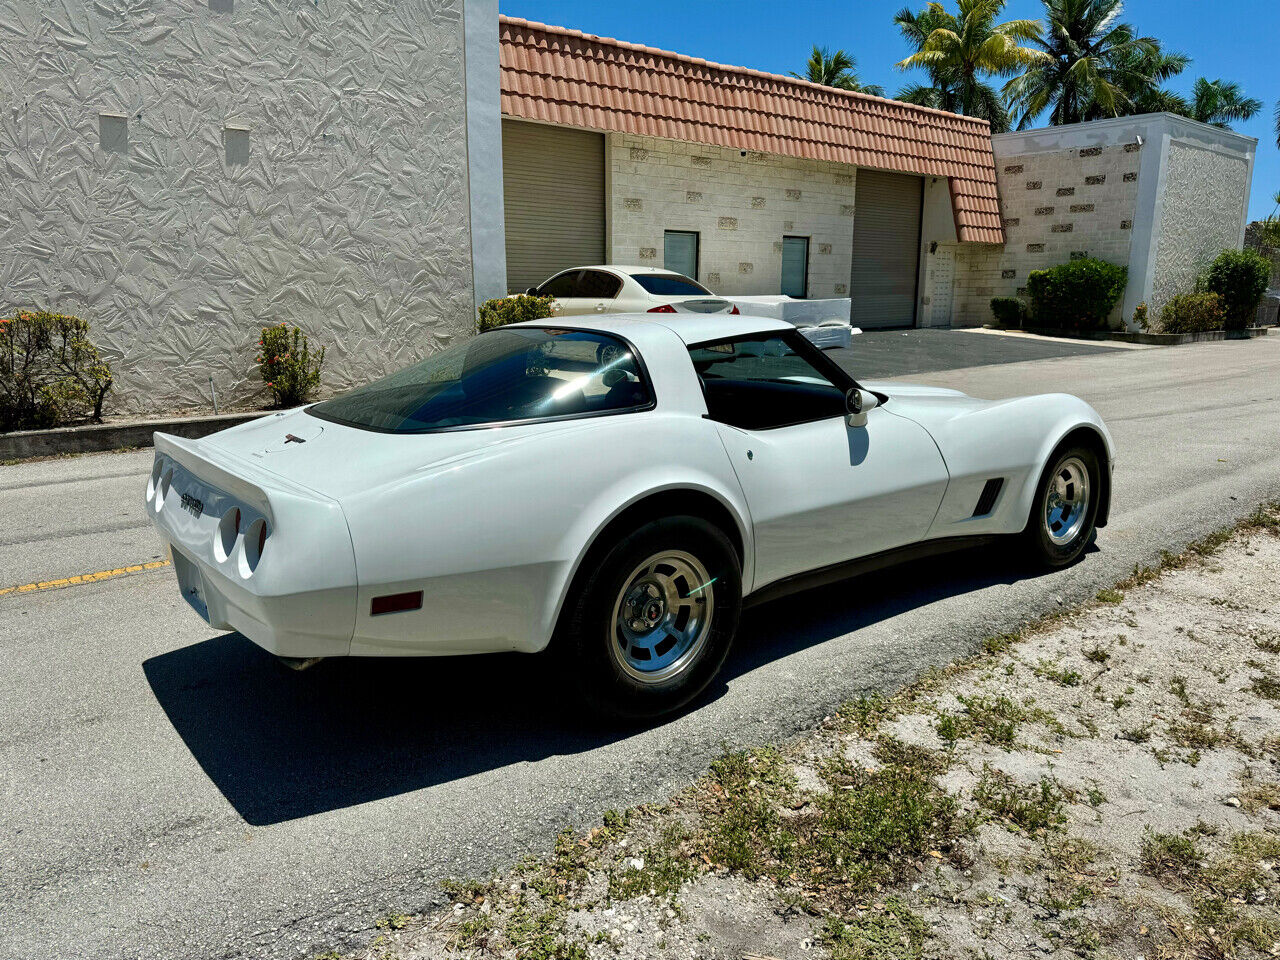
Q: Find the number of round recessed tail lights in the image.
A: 4